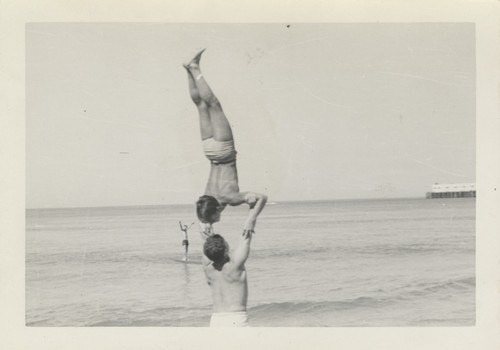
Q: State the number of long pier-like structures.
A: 1